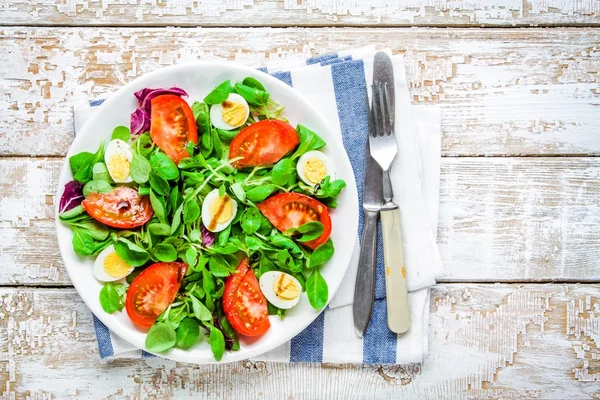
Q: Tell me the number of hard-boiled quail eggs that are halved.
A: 6